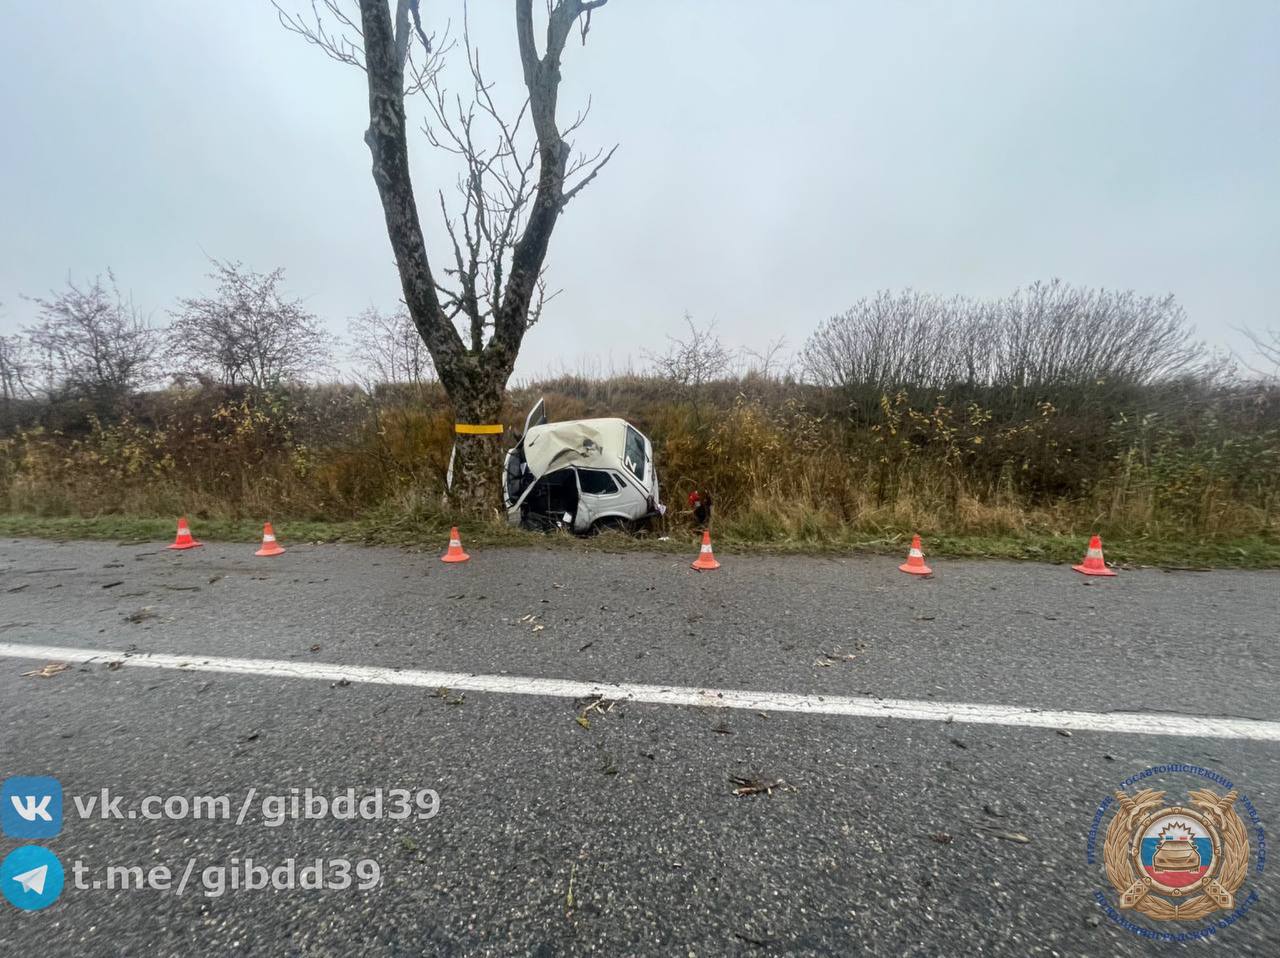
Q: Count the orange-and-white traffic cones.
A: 6